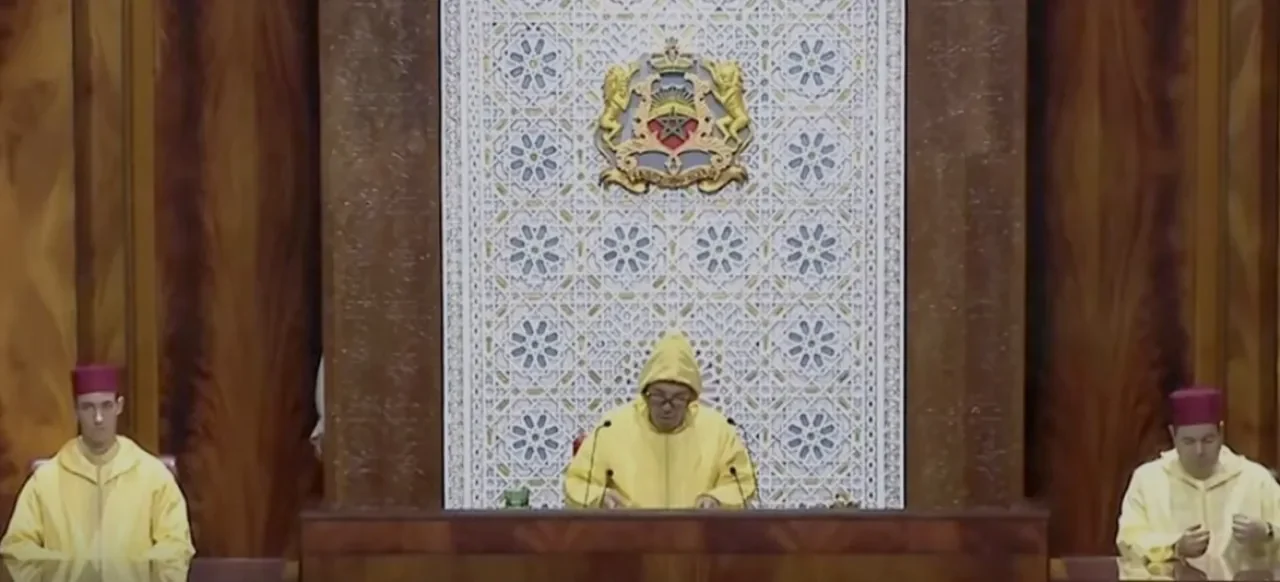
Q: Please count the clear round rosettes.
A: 12